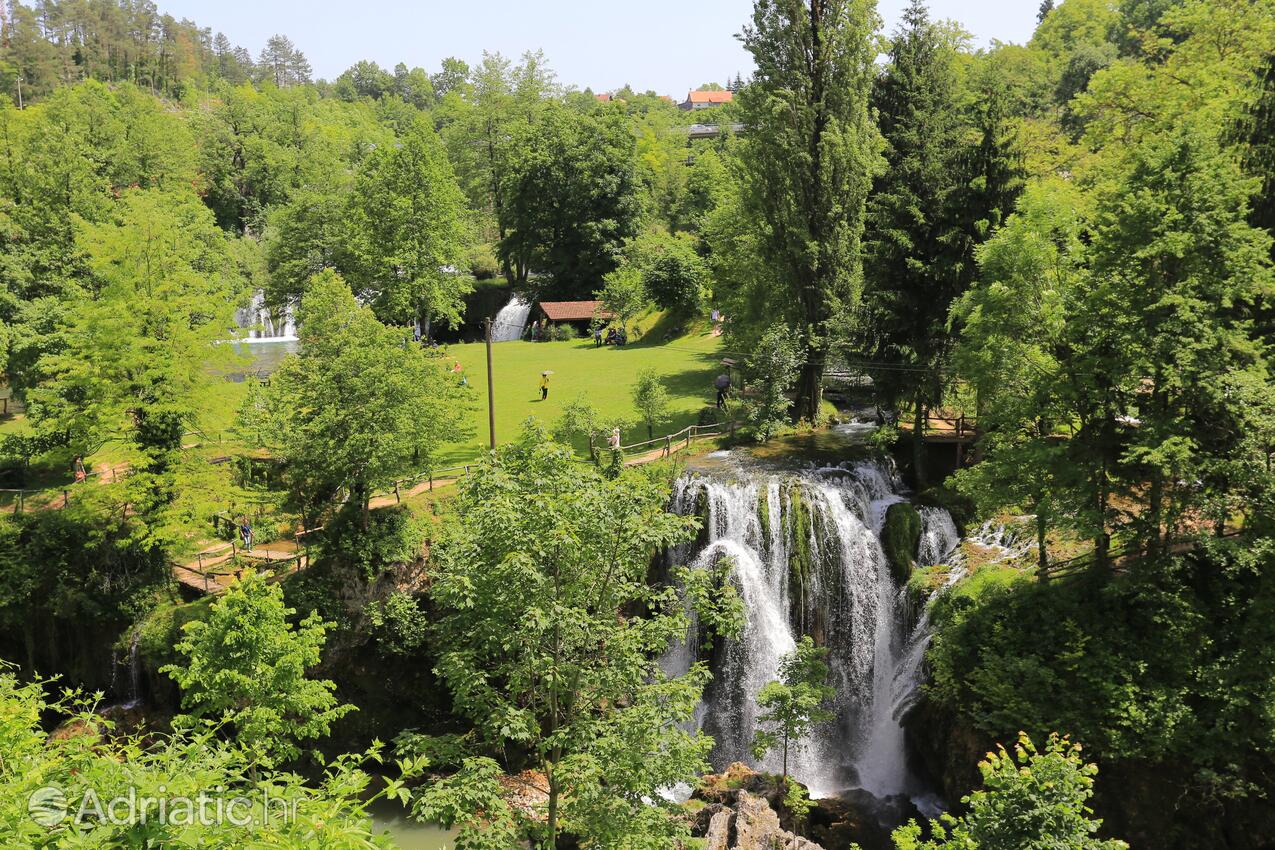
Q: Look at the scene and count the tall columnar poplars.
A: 1